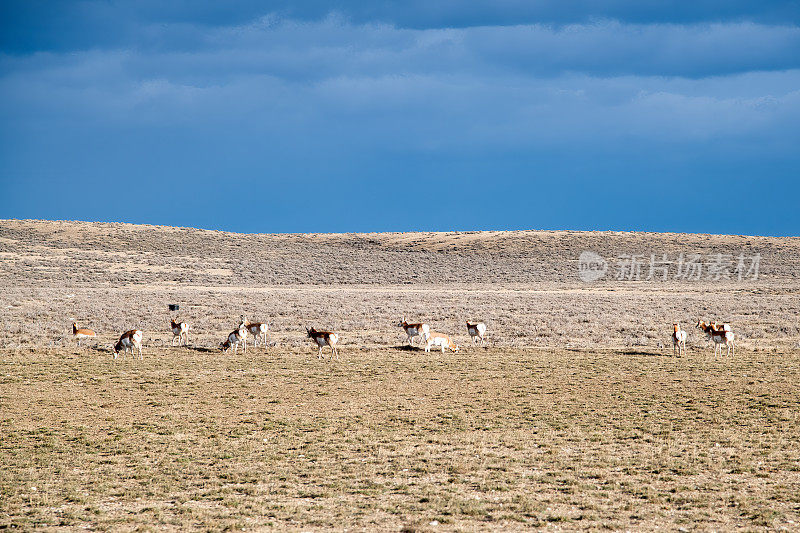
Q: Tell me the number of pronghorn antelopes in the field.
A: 12